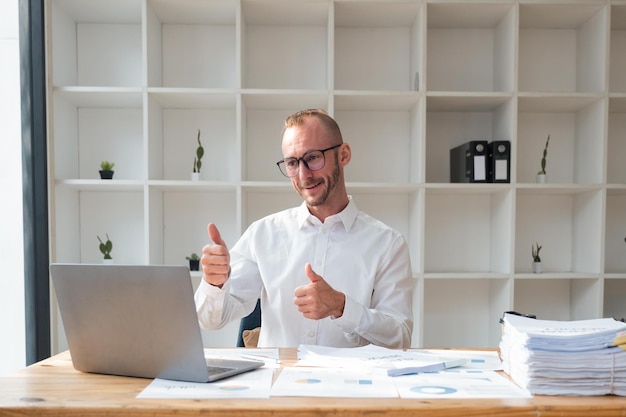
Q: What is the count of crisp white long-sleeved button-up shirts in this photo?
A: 1